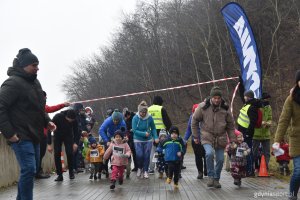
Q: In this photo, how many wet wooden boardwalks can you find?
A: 1